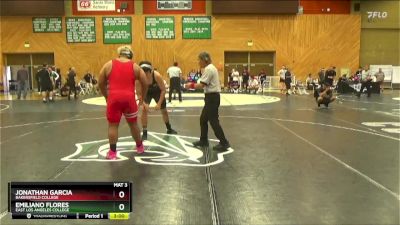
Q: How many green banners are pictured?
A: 5